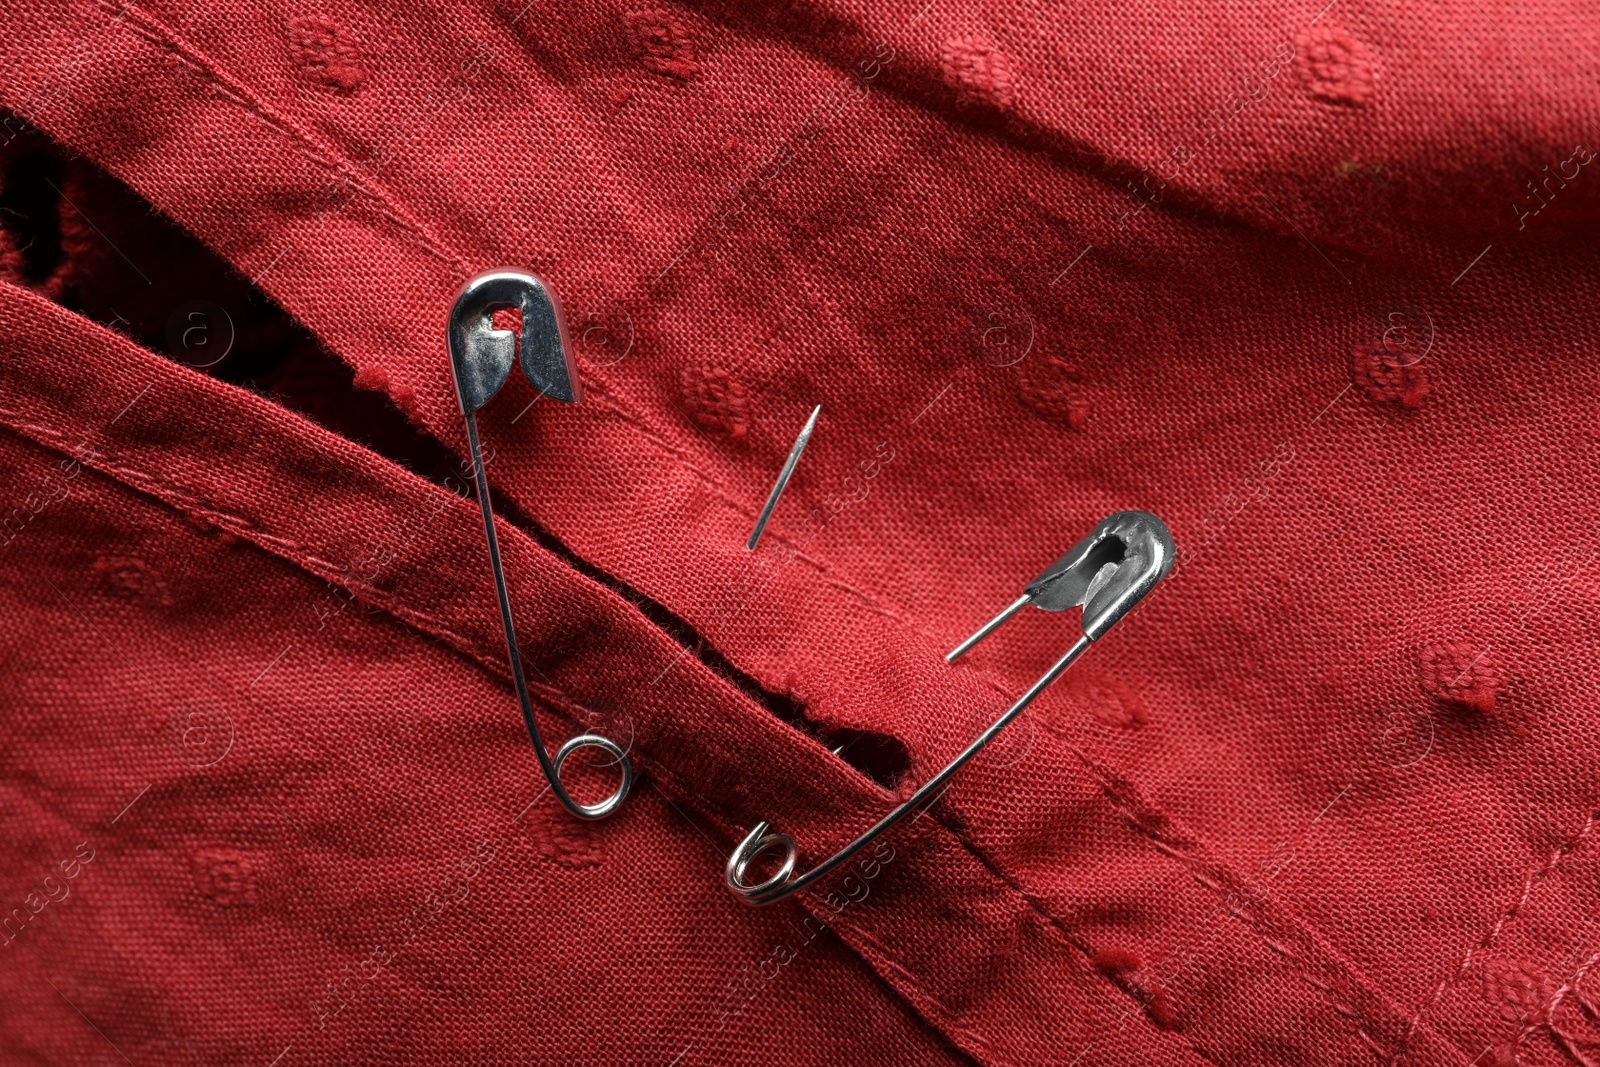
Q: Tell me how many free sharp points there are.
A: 1